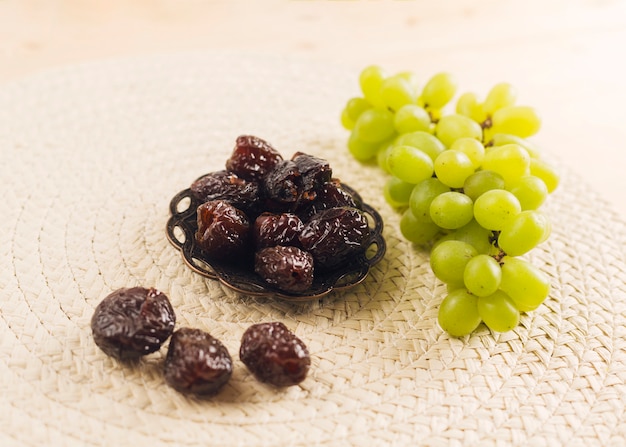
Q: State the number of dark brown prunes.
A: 11